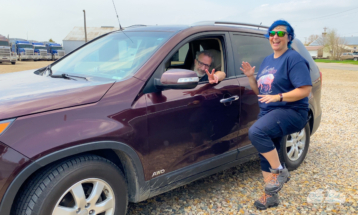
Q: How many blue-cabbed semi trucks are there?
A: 3